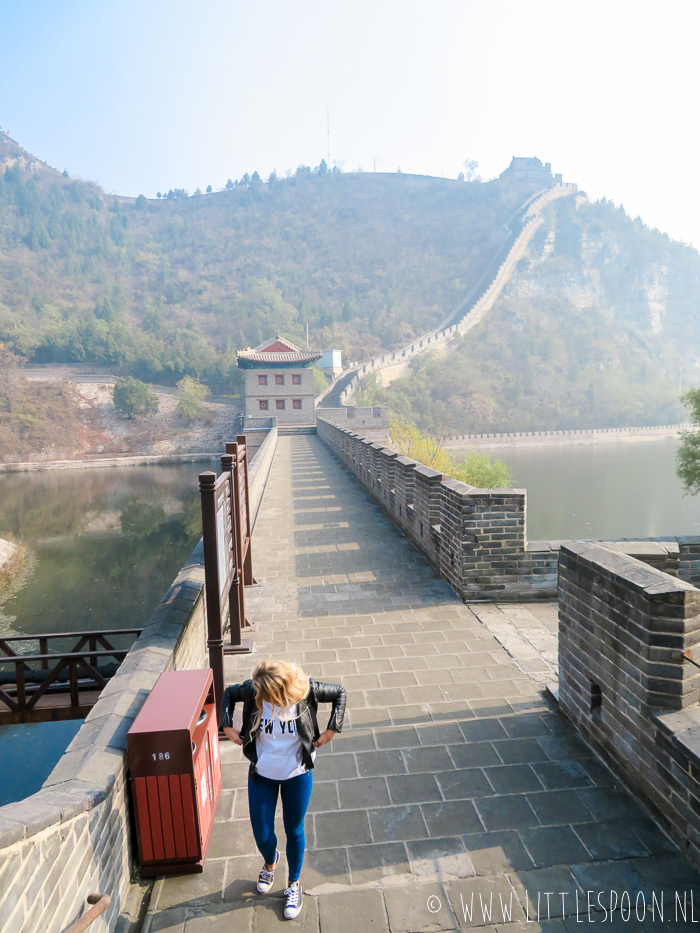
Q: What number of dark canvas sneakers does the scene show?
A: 2